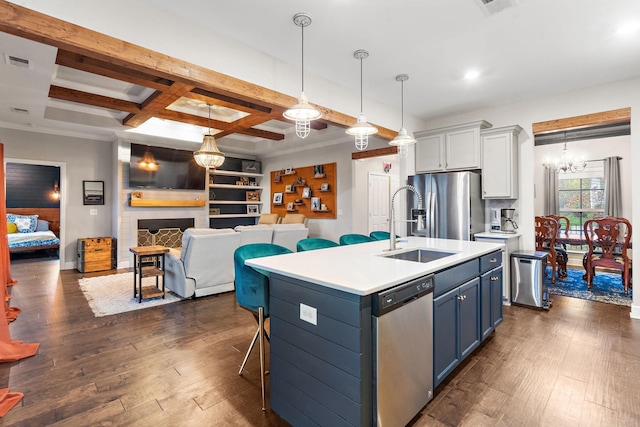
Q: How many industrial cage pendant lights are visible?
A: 3